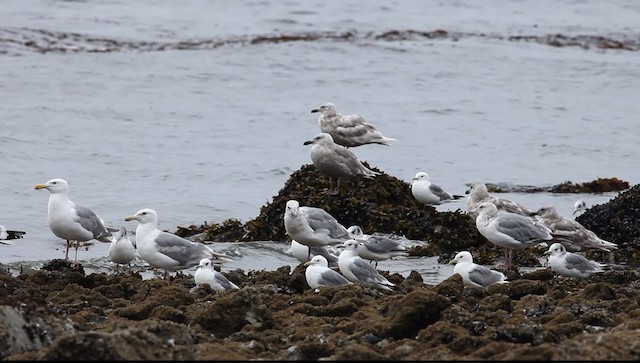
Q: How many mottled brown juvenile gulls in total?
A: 4